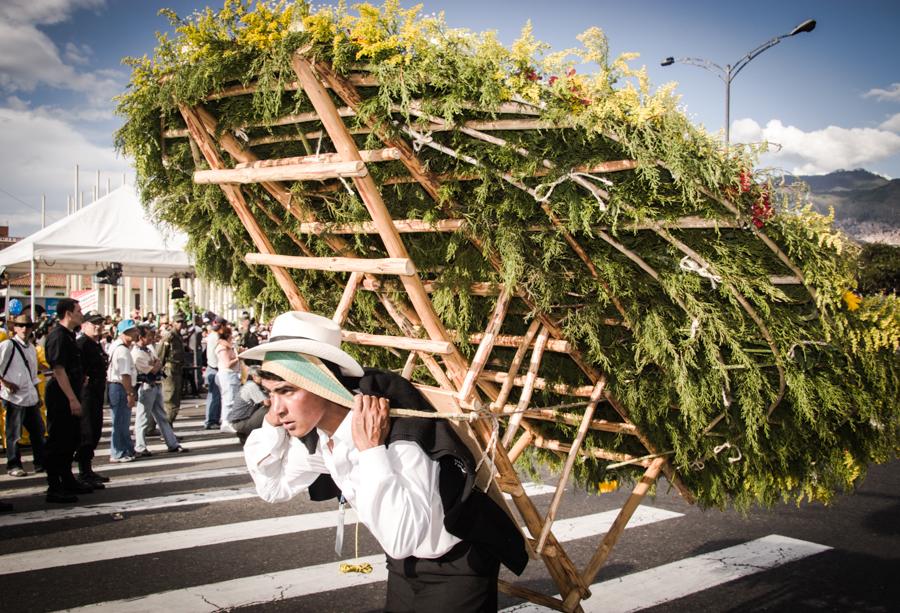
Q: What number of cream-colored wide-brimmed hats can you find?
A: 1